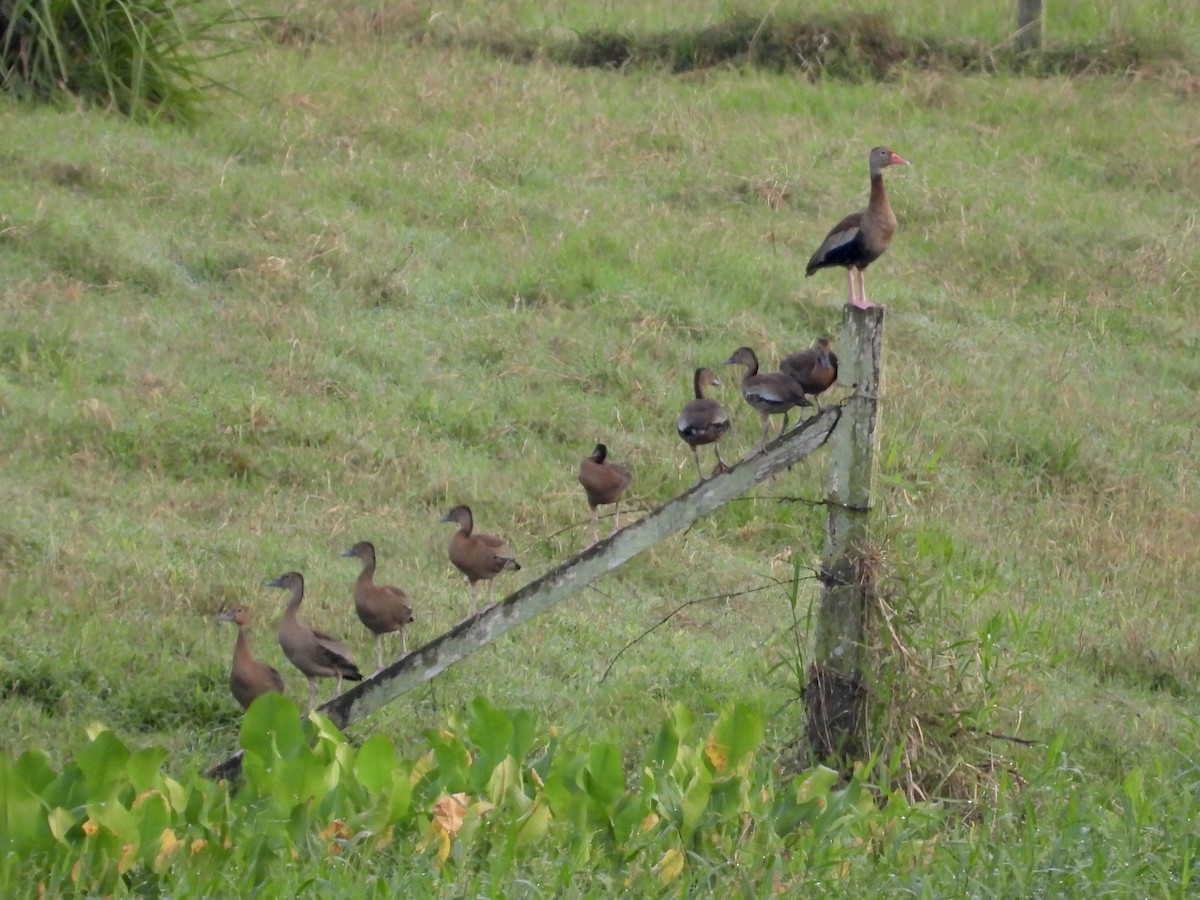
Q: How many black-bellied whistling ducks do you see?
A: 9